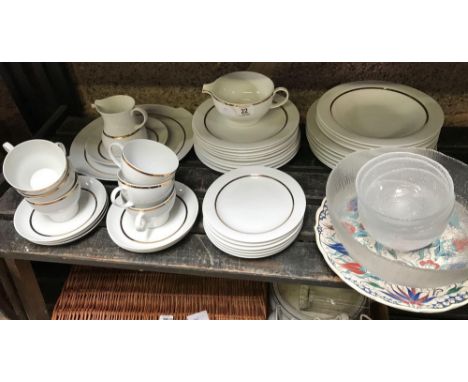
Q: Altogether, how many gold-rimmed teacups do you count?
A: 6